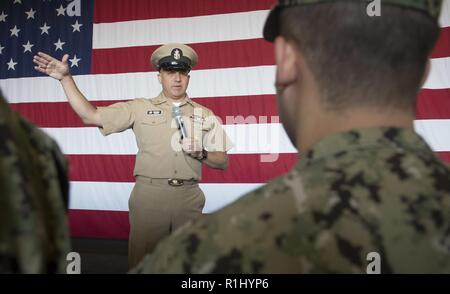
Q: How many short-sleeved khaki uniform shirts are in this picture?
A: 1